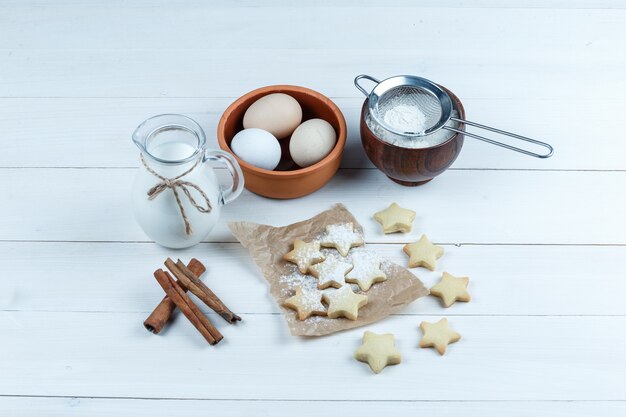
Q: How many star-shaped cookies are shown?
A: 11